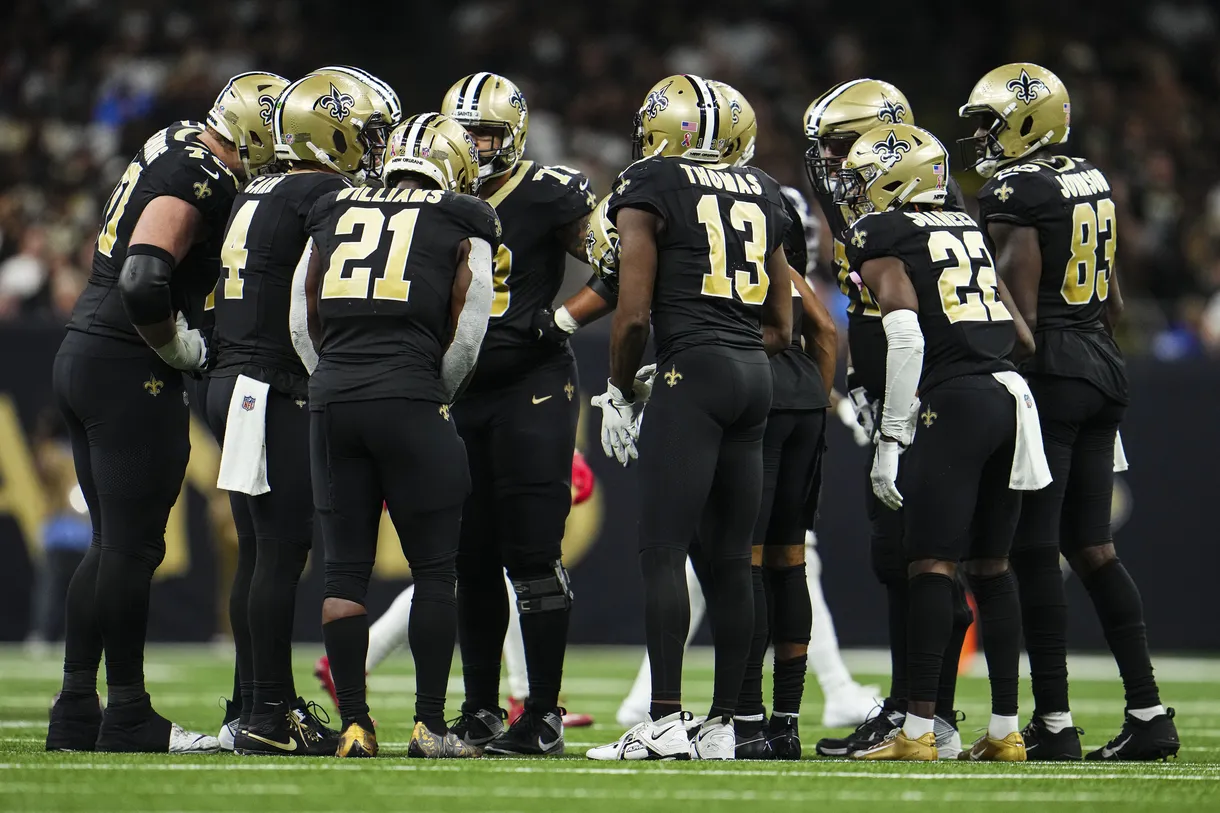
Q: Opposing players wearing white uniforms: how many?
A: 2